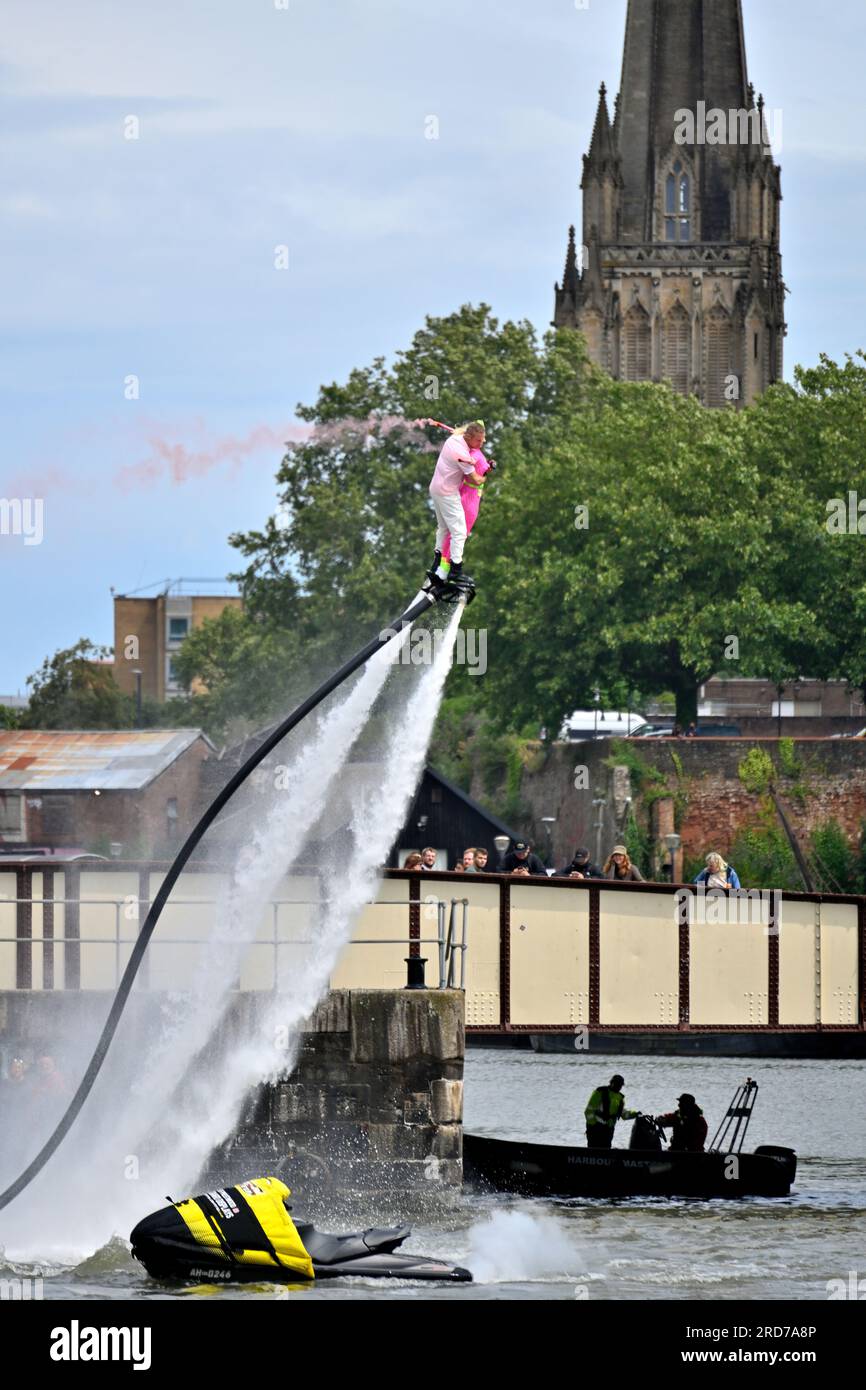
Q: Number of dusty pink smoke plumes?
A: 1